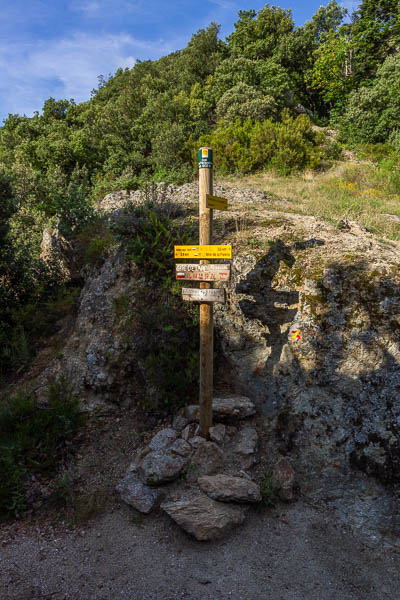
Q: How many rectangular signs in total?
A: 4